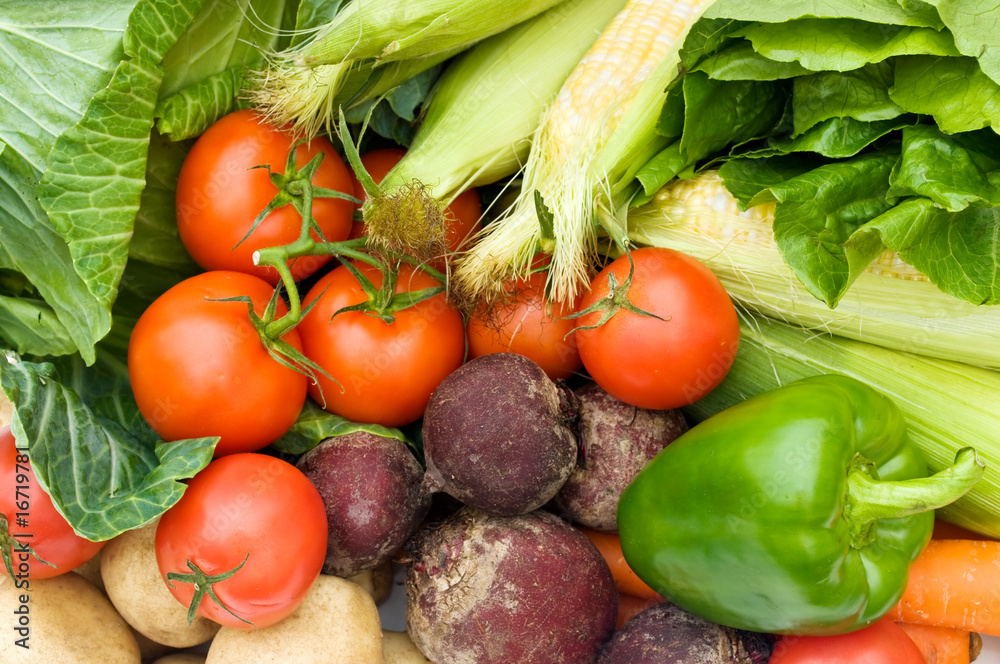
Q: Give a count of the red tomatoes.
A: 9